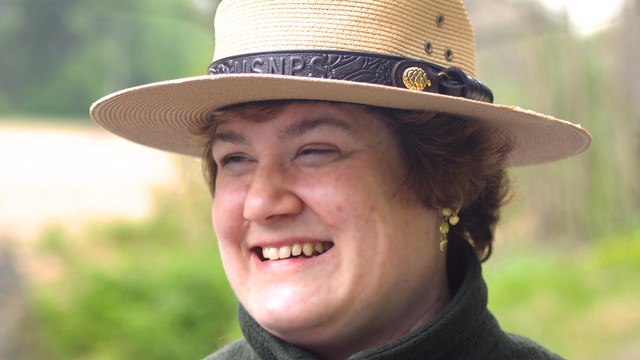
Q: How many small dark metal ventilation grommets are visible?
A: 3